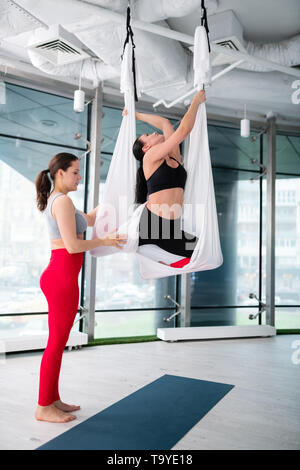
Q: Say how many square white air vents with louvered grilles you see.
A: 2